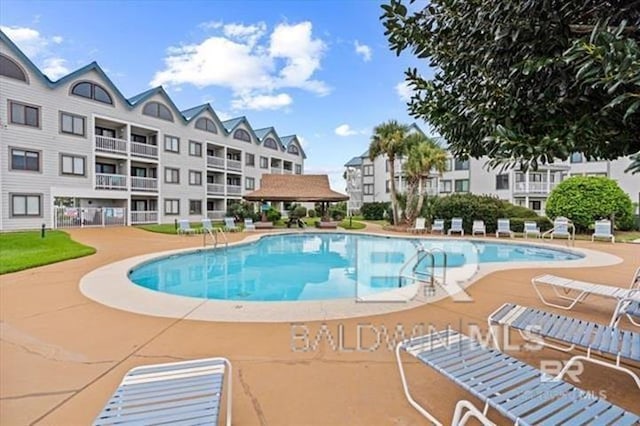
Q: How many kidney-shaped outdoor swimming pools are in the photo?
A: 1